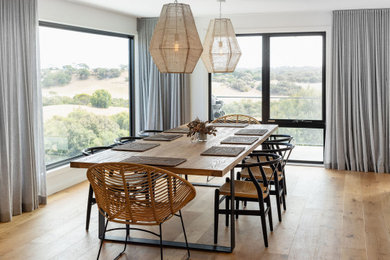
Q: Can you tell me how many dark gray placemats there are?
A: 8